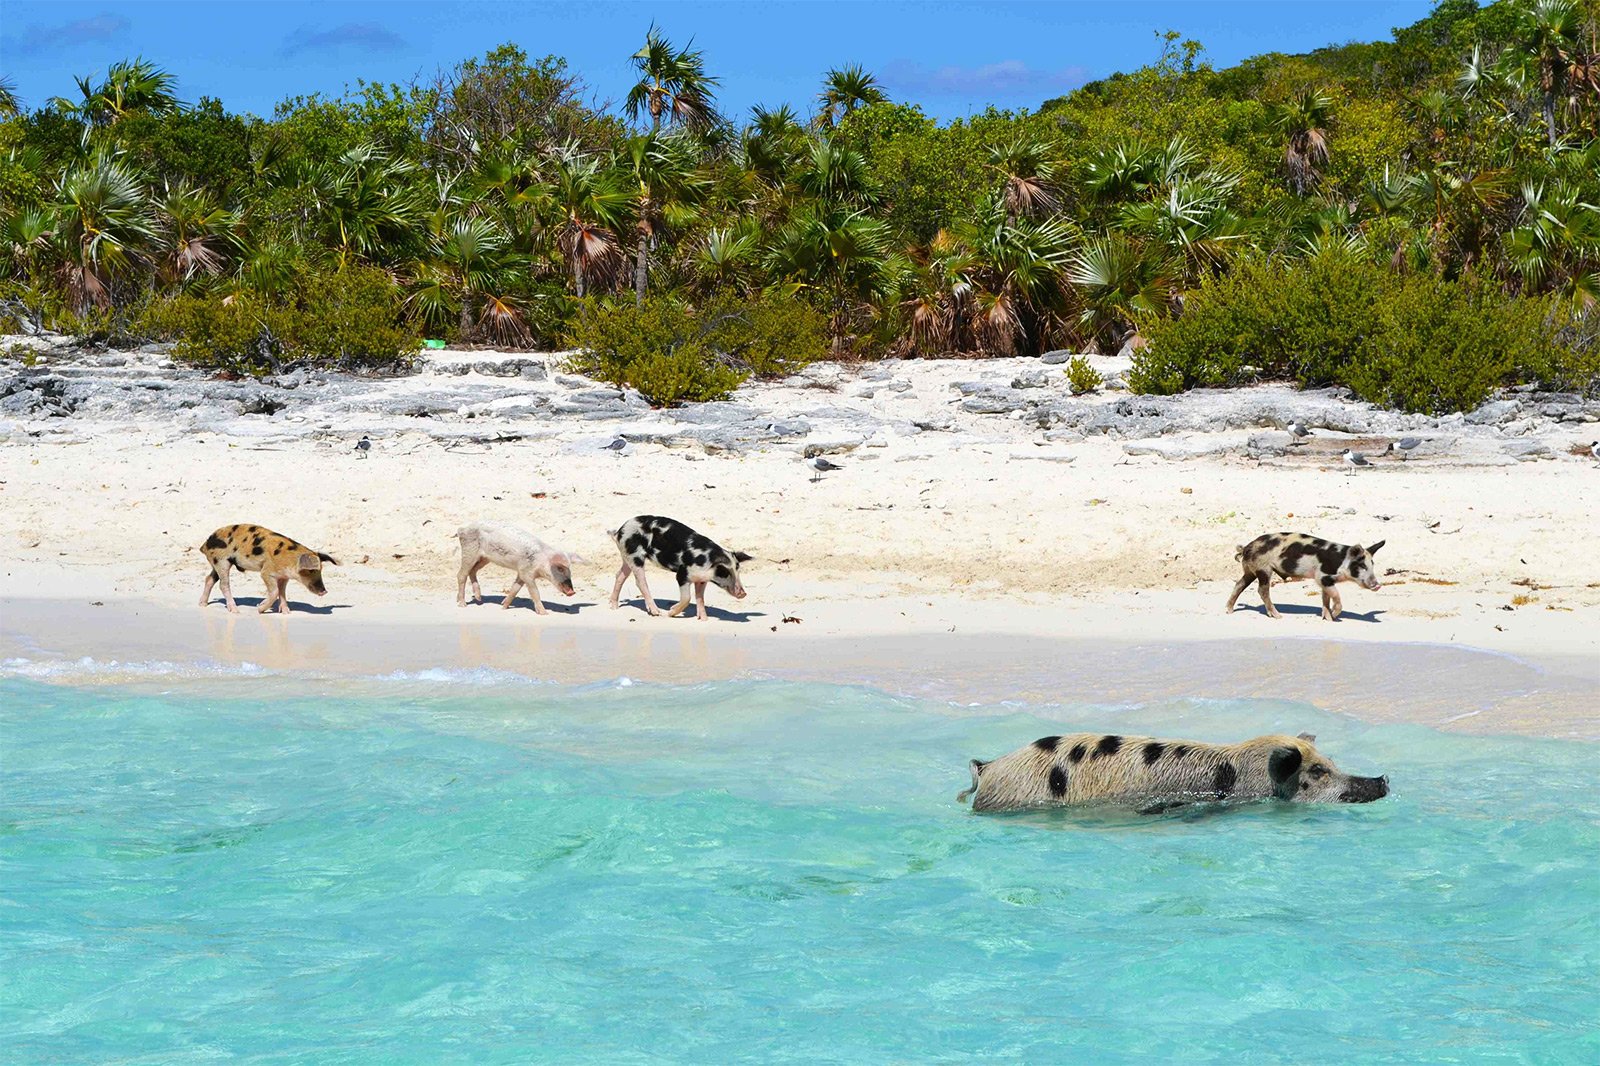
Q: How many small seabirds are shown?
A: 8